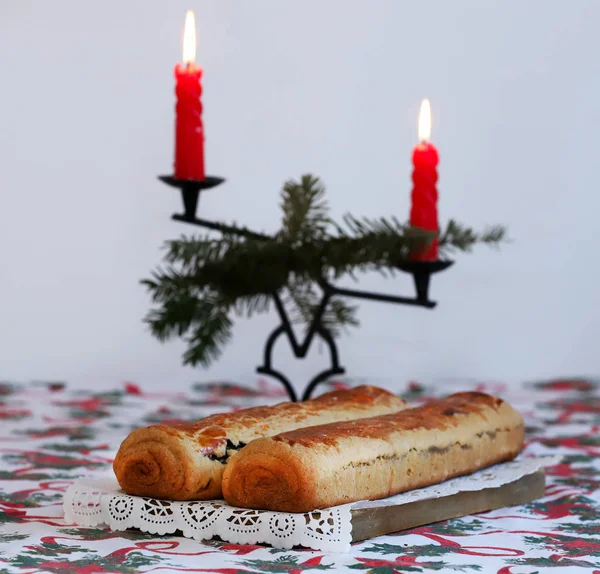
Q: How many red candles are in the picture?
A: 2